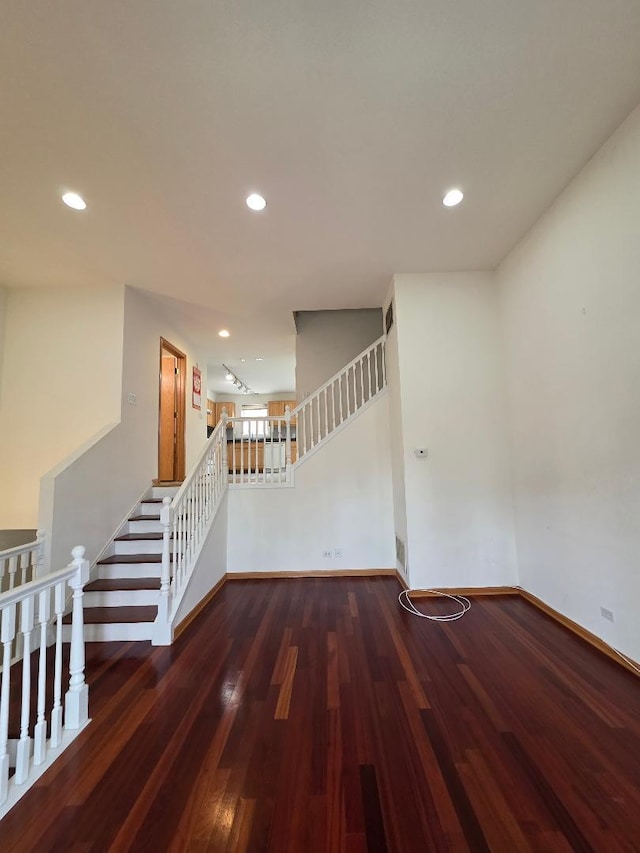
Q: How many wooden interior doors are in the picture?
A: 1